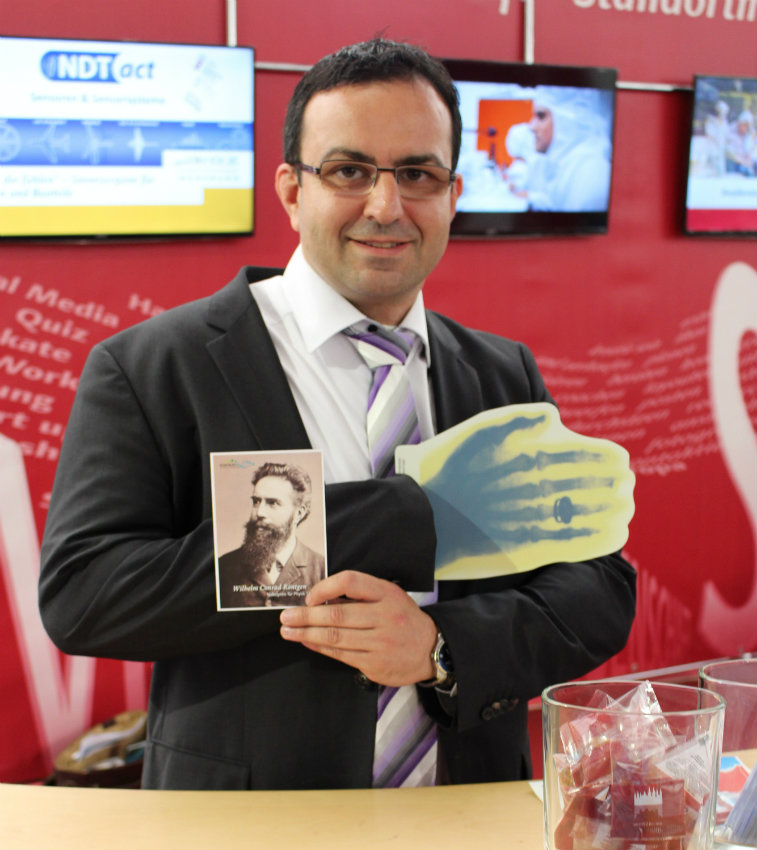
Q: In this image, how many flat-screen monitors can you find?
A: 3